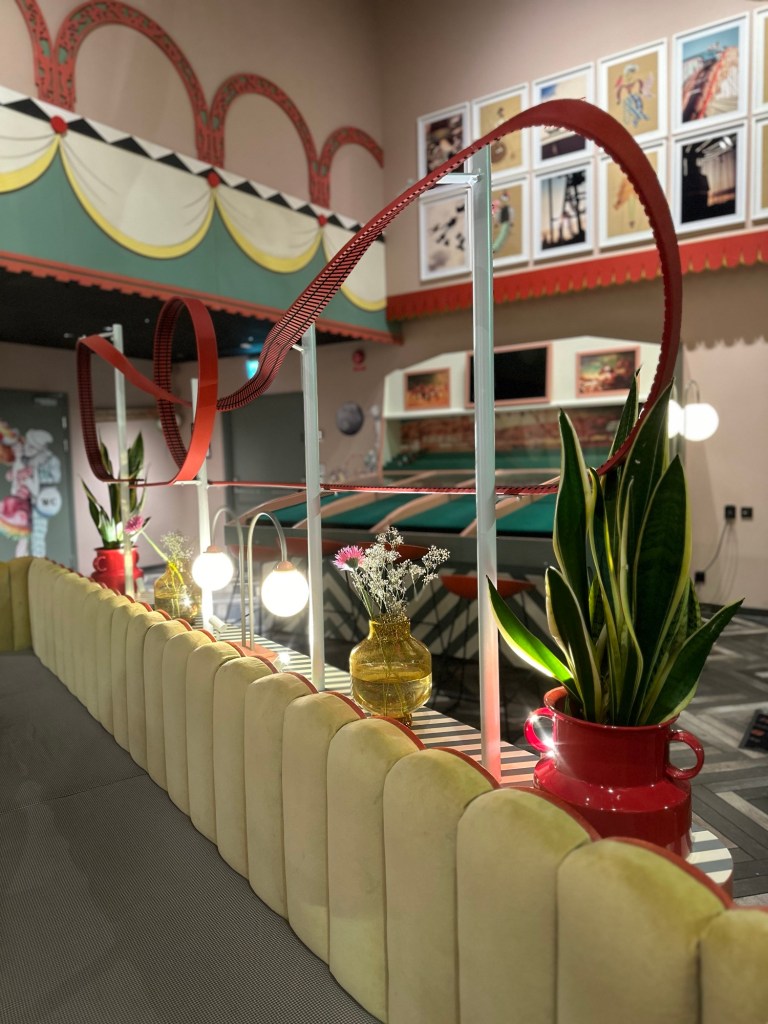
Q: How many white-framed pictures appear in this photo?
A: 12